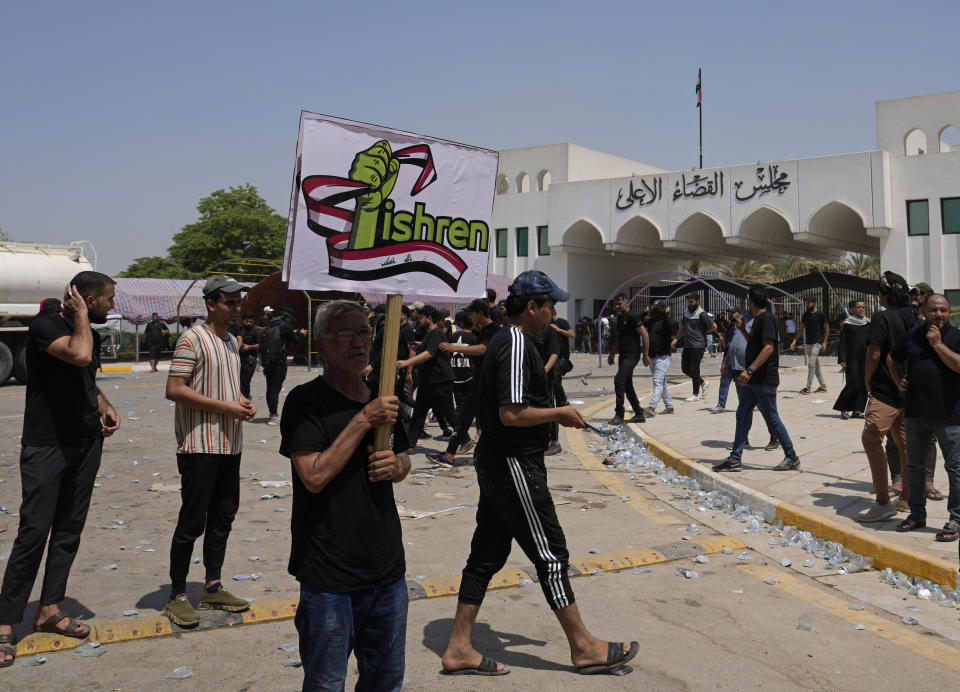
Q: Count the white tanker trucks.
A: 1